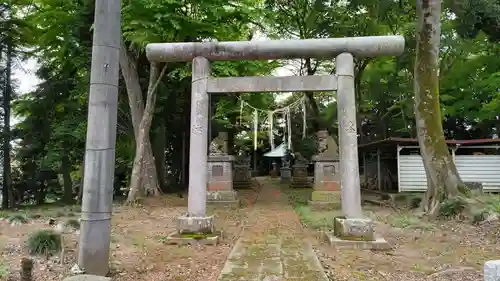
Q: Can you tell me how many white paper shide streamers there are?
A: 5